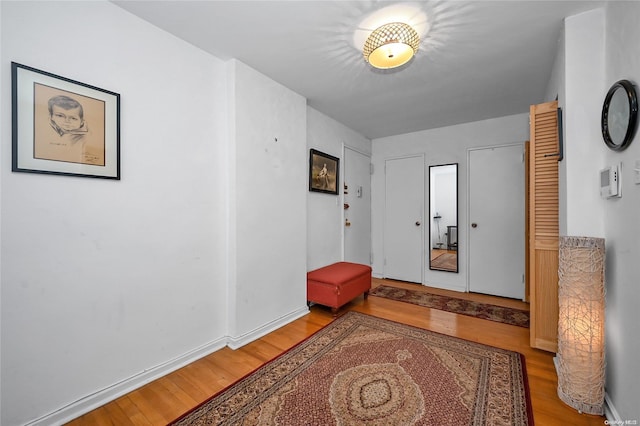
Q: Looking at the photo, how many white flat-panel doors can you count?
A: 3